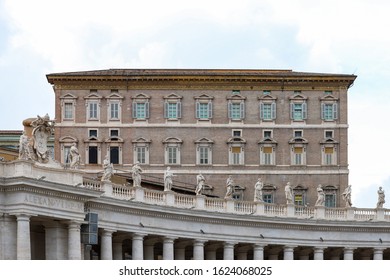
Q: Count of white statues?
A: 12